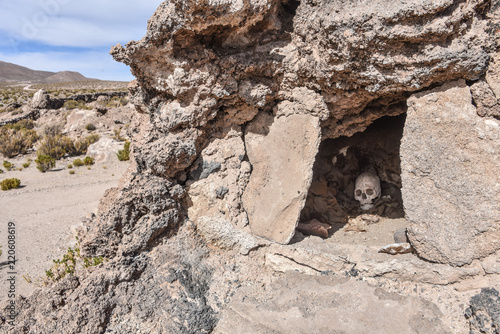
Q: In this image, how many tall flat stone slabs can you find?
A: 2